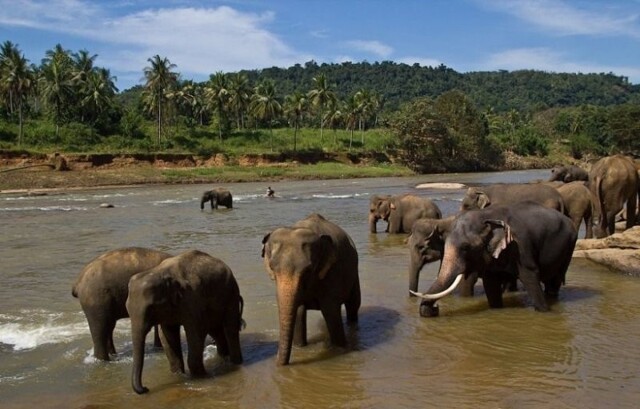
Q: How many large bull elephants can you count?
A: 1